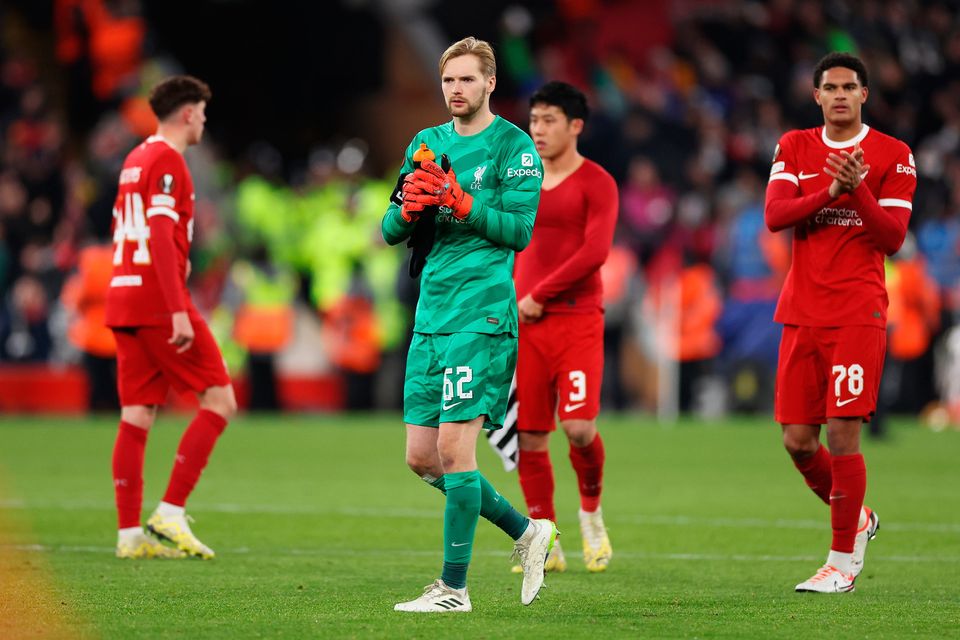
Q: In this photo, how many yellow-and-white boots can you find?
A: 4